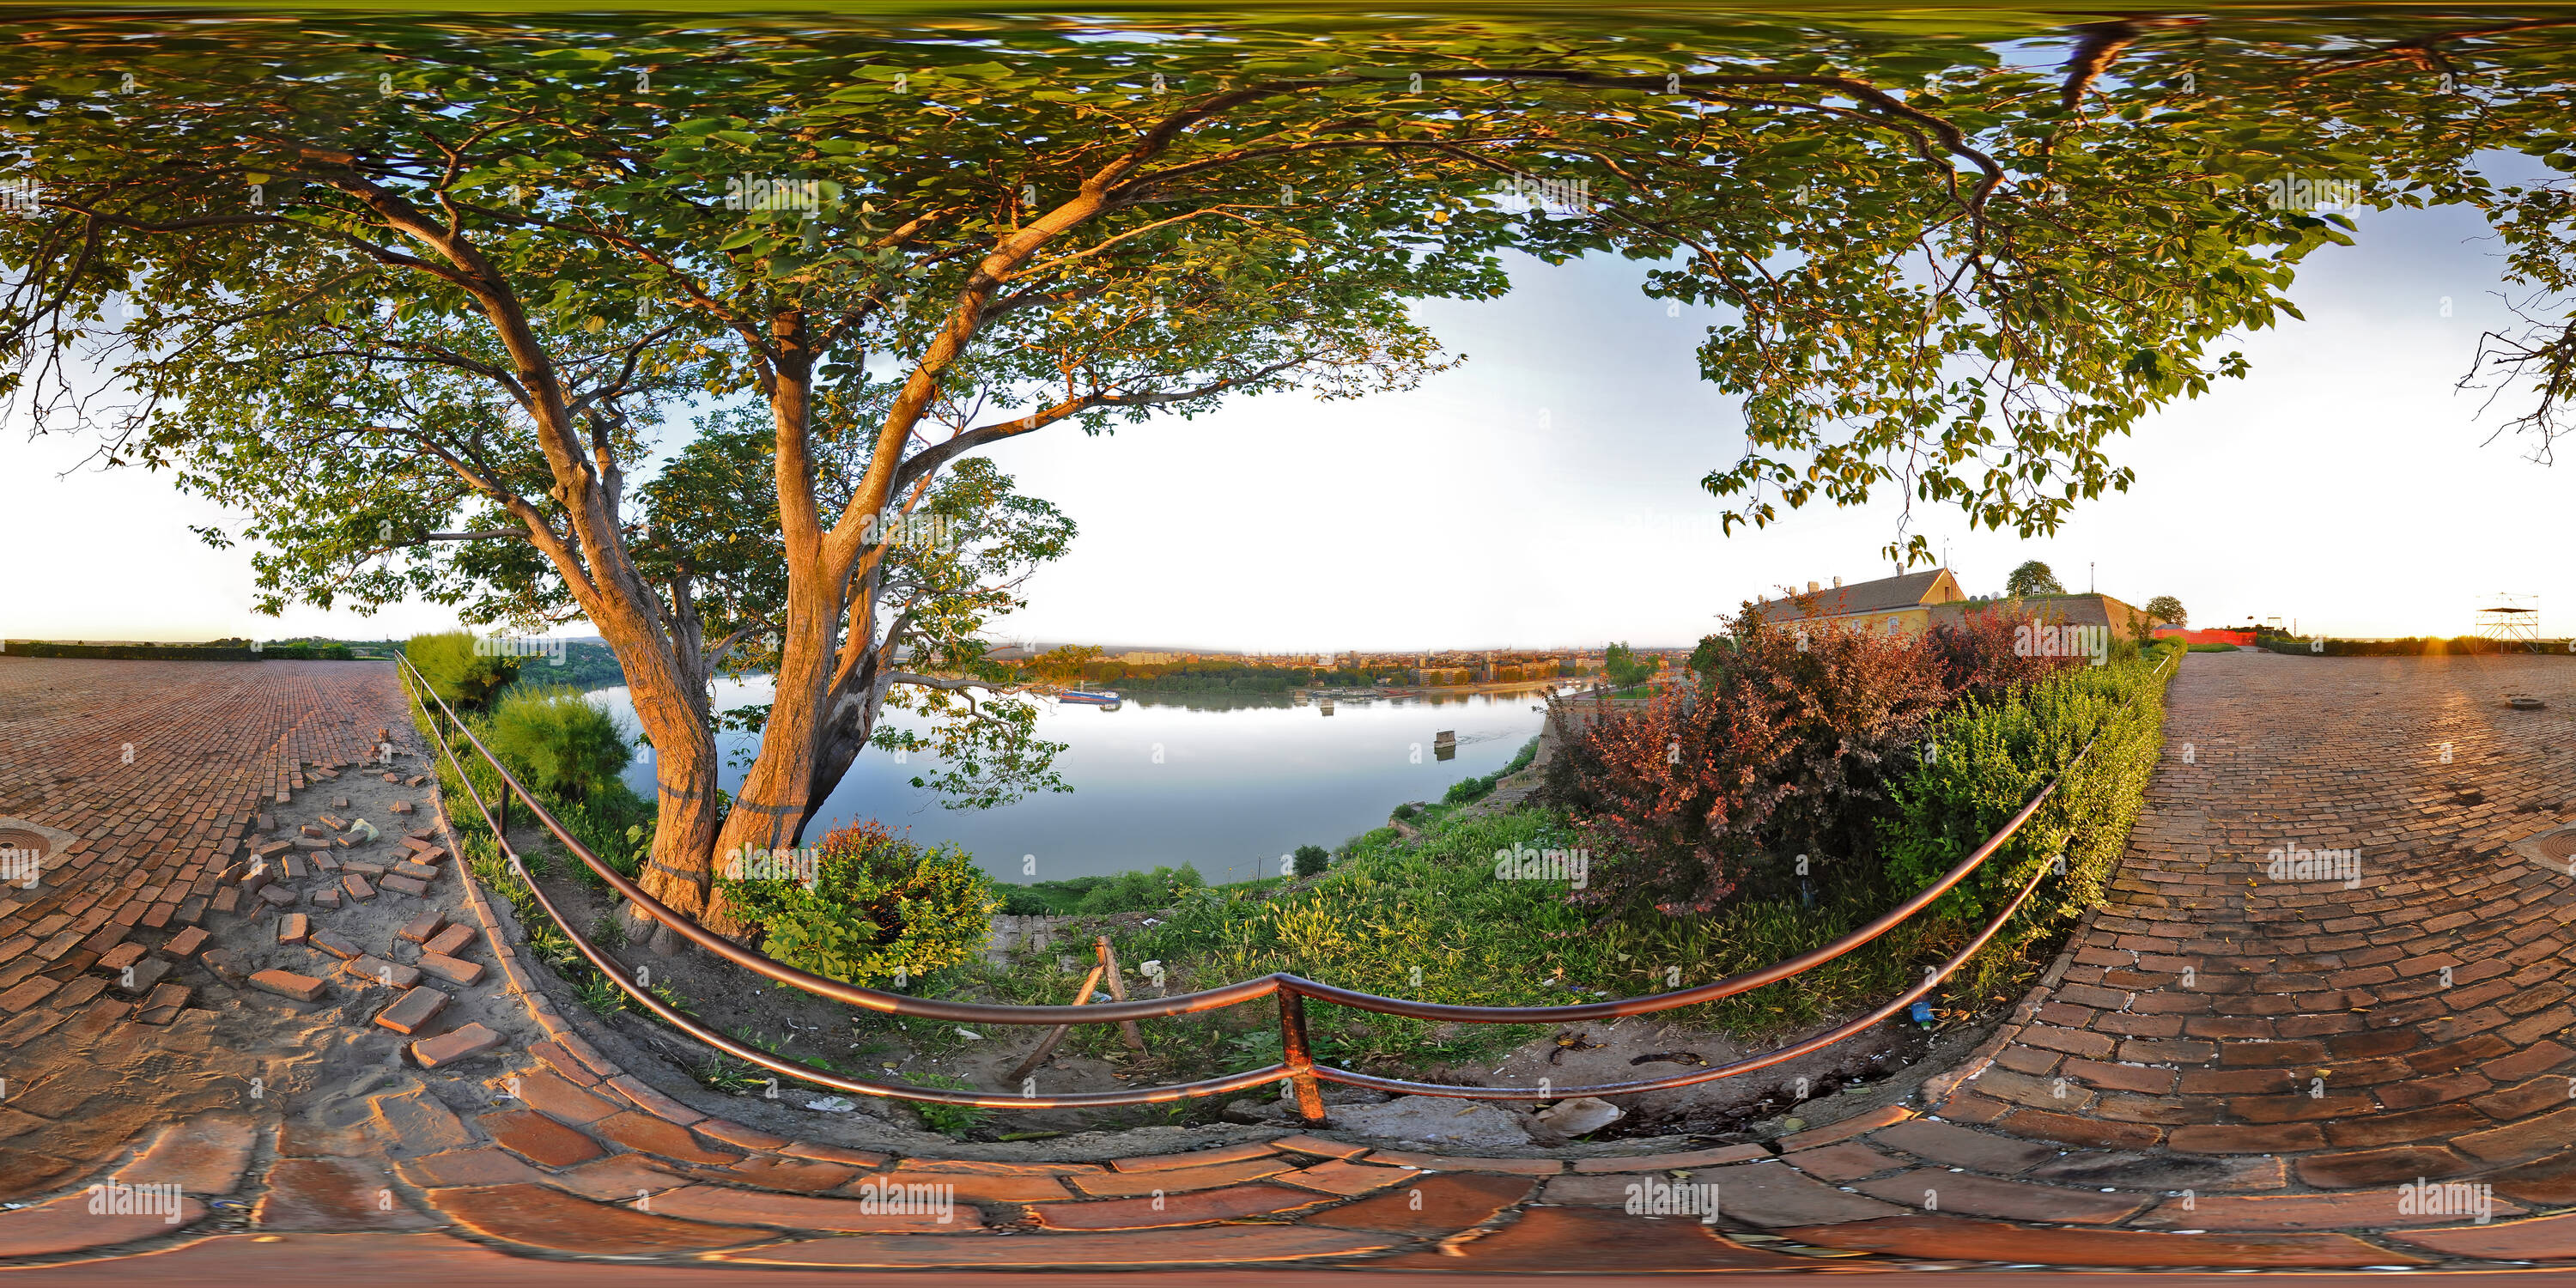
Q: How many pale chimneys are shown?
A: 5